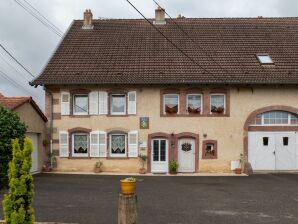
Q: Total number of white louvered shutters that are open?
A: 8